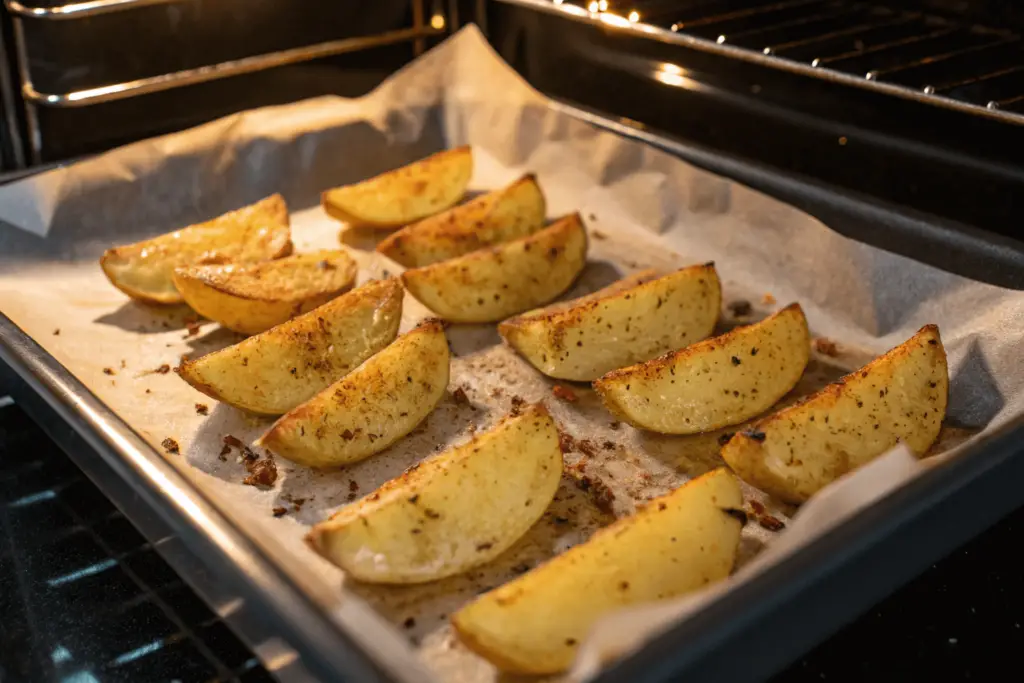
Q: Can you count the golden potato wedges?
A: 12